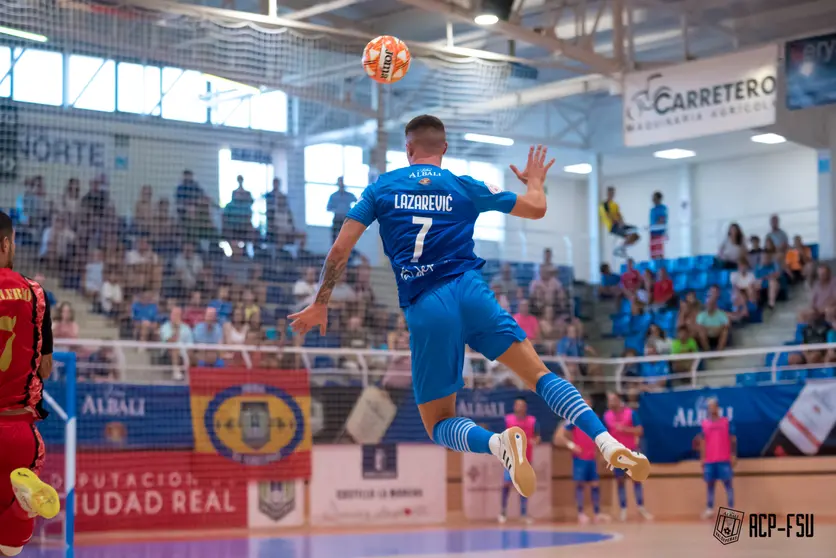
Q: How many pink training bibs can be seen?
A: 4